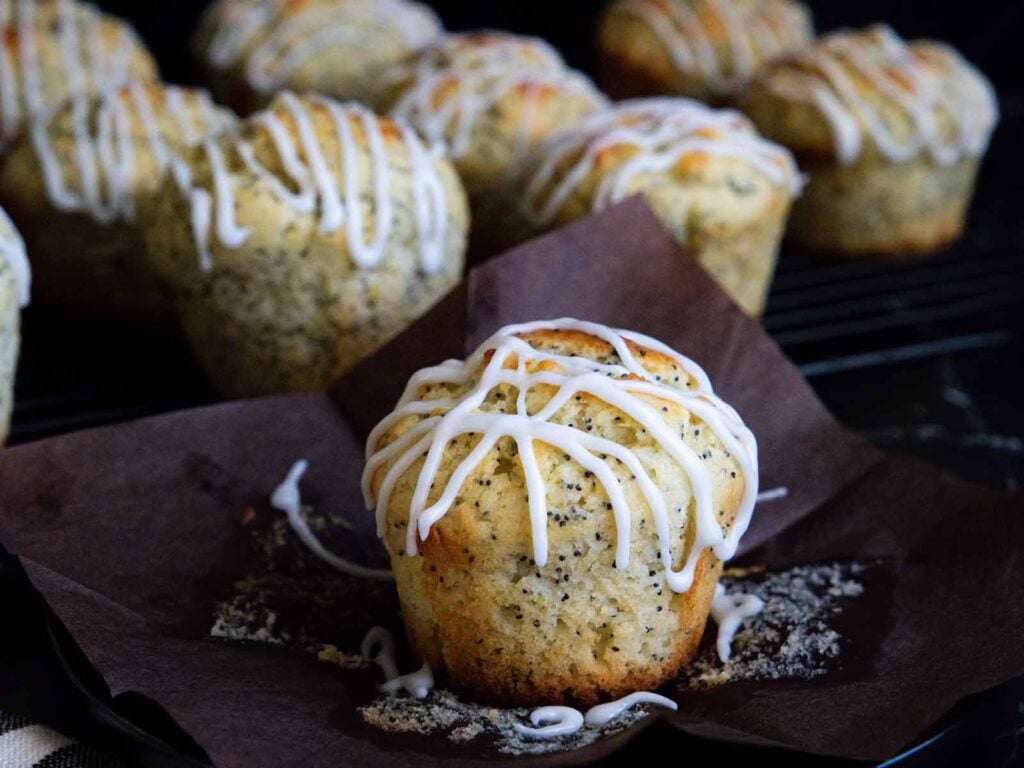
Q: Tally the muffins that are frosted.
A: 10